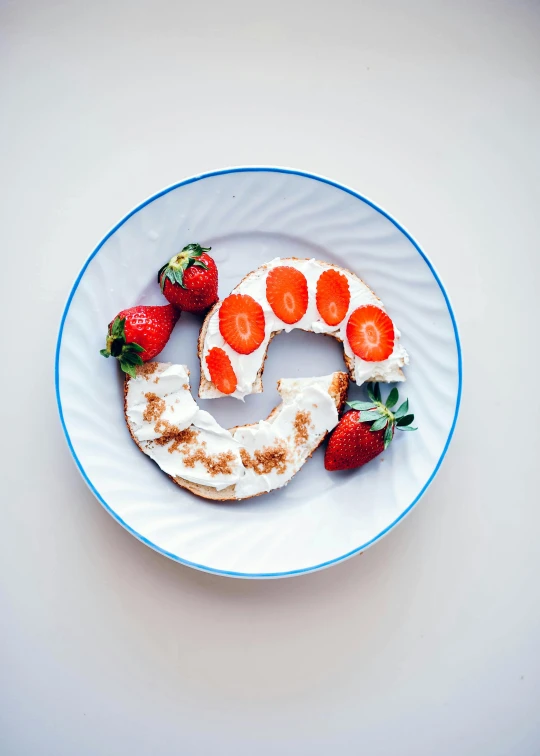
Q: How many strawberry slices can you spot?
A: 5